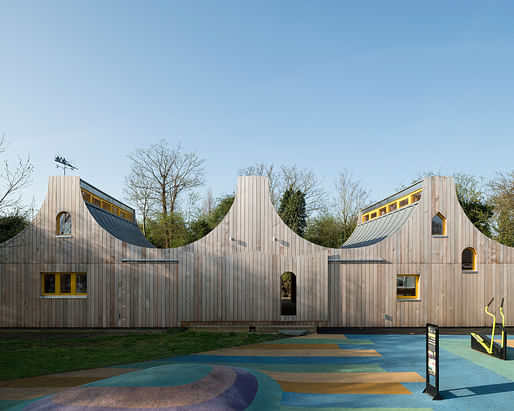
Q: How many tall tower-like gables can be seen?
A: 3